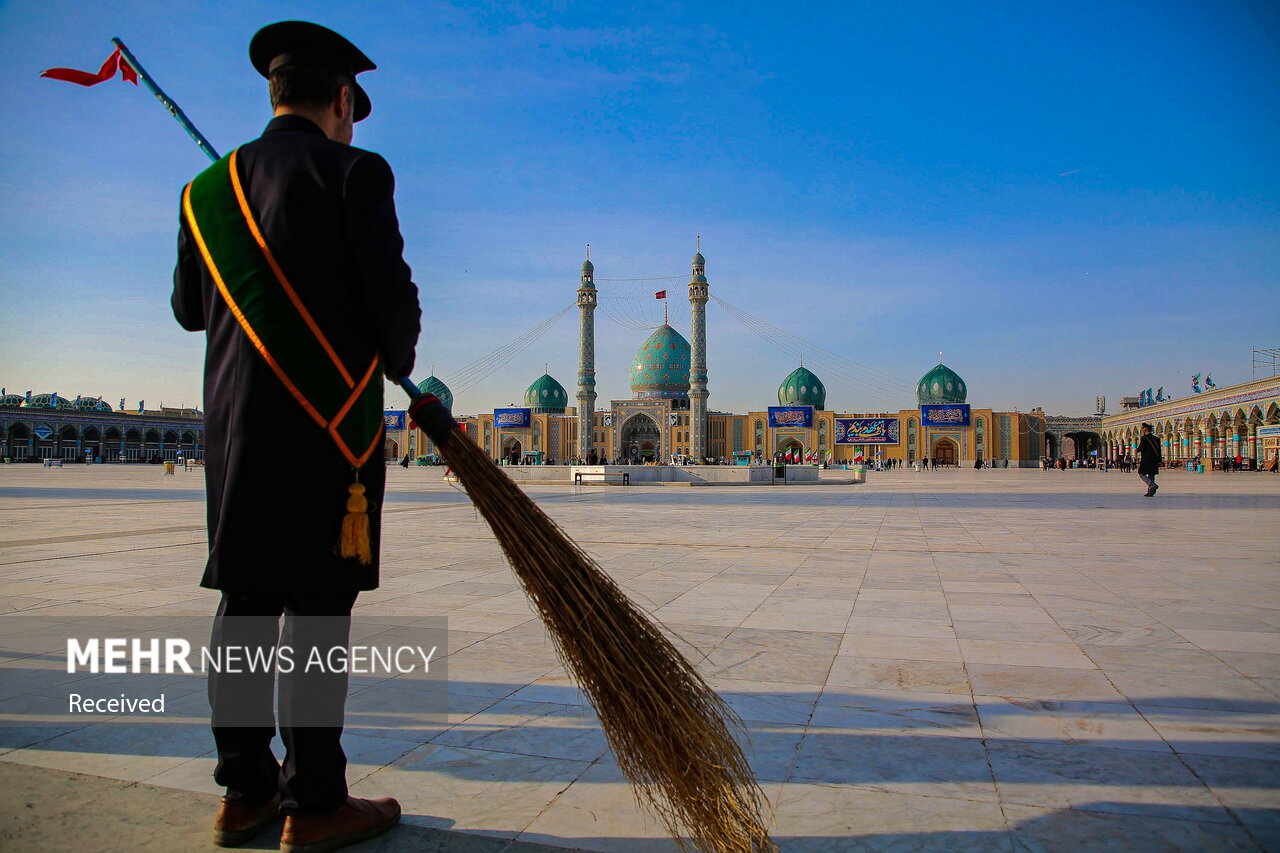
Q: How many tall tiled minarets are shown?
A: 2